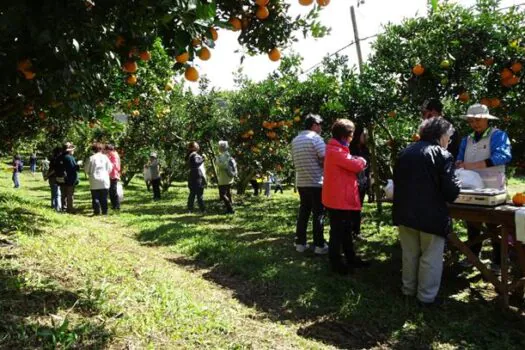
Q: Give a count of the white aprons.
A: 1